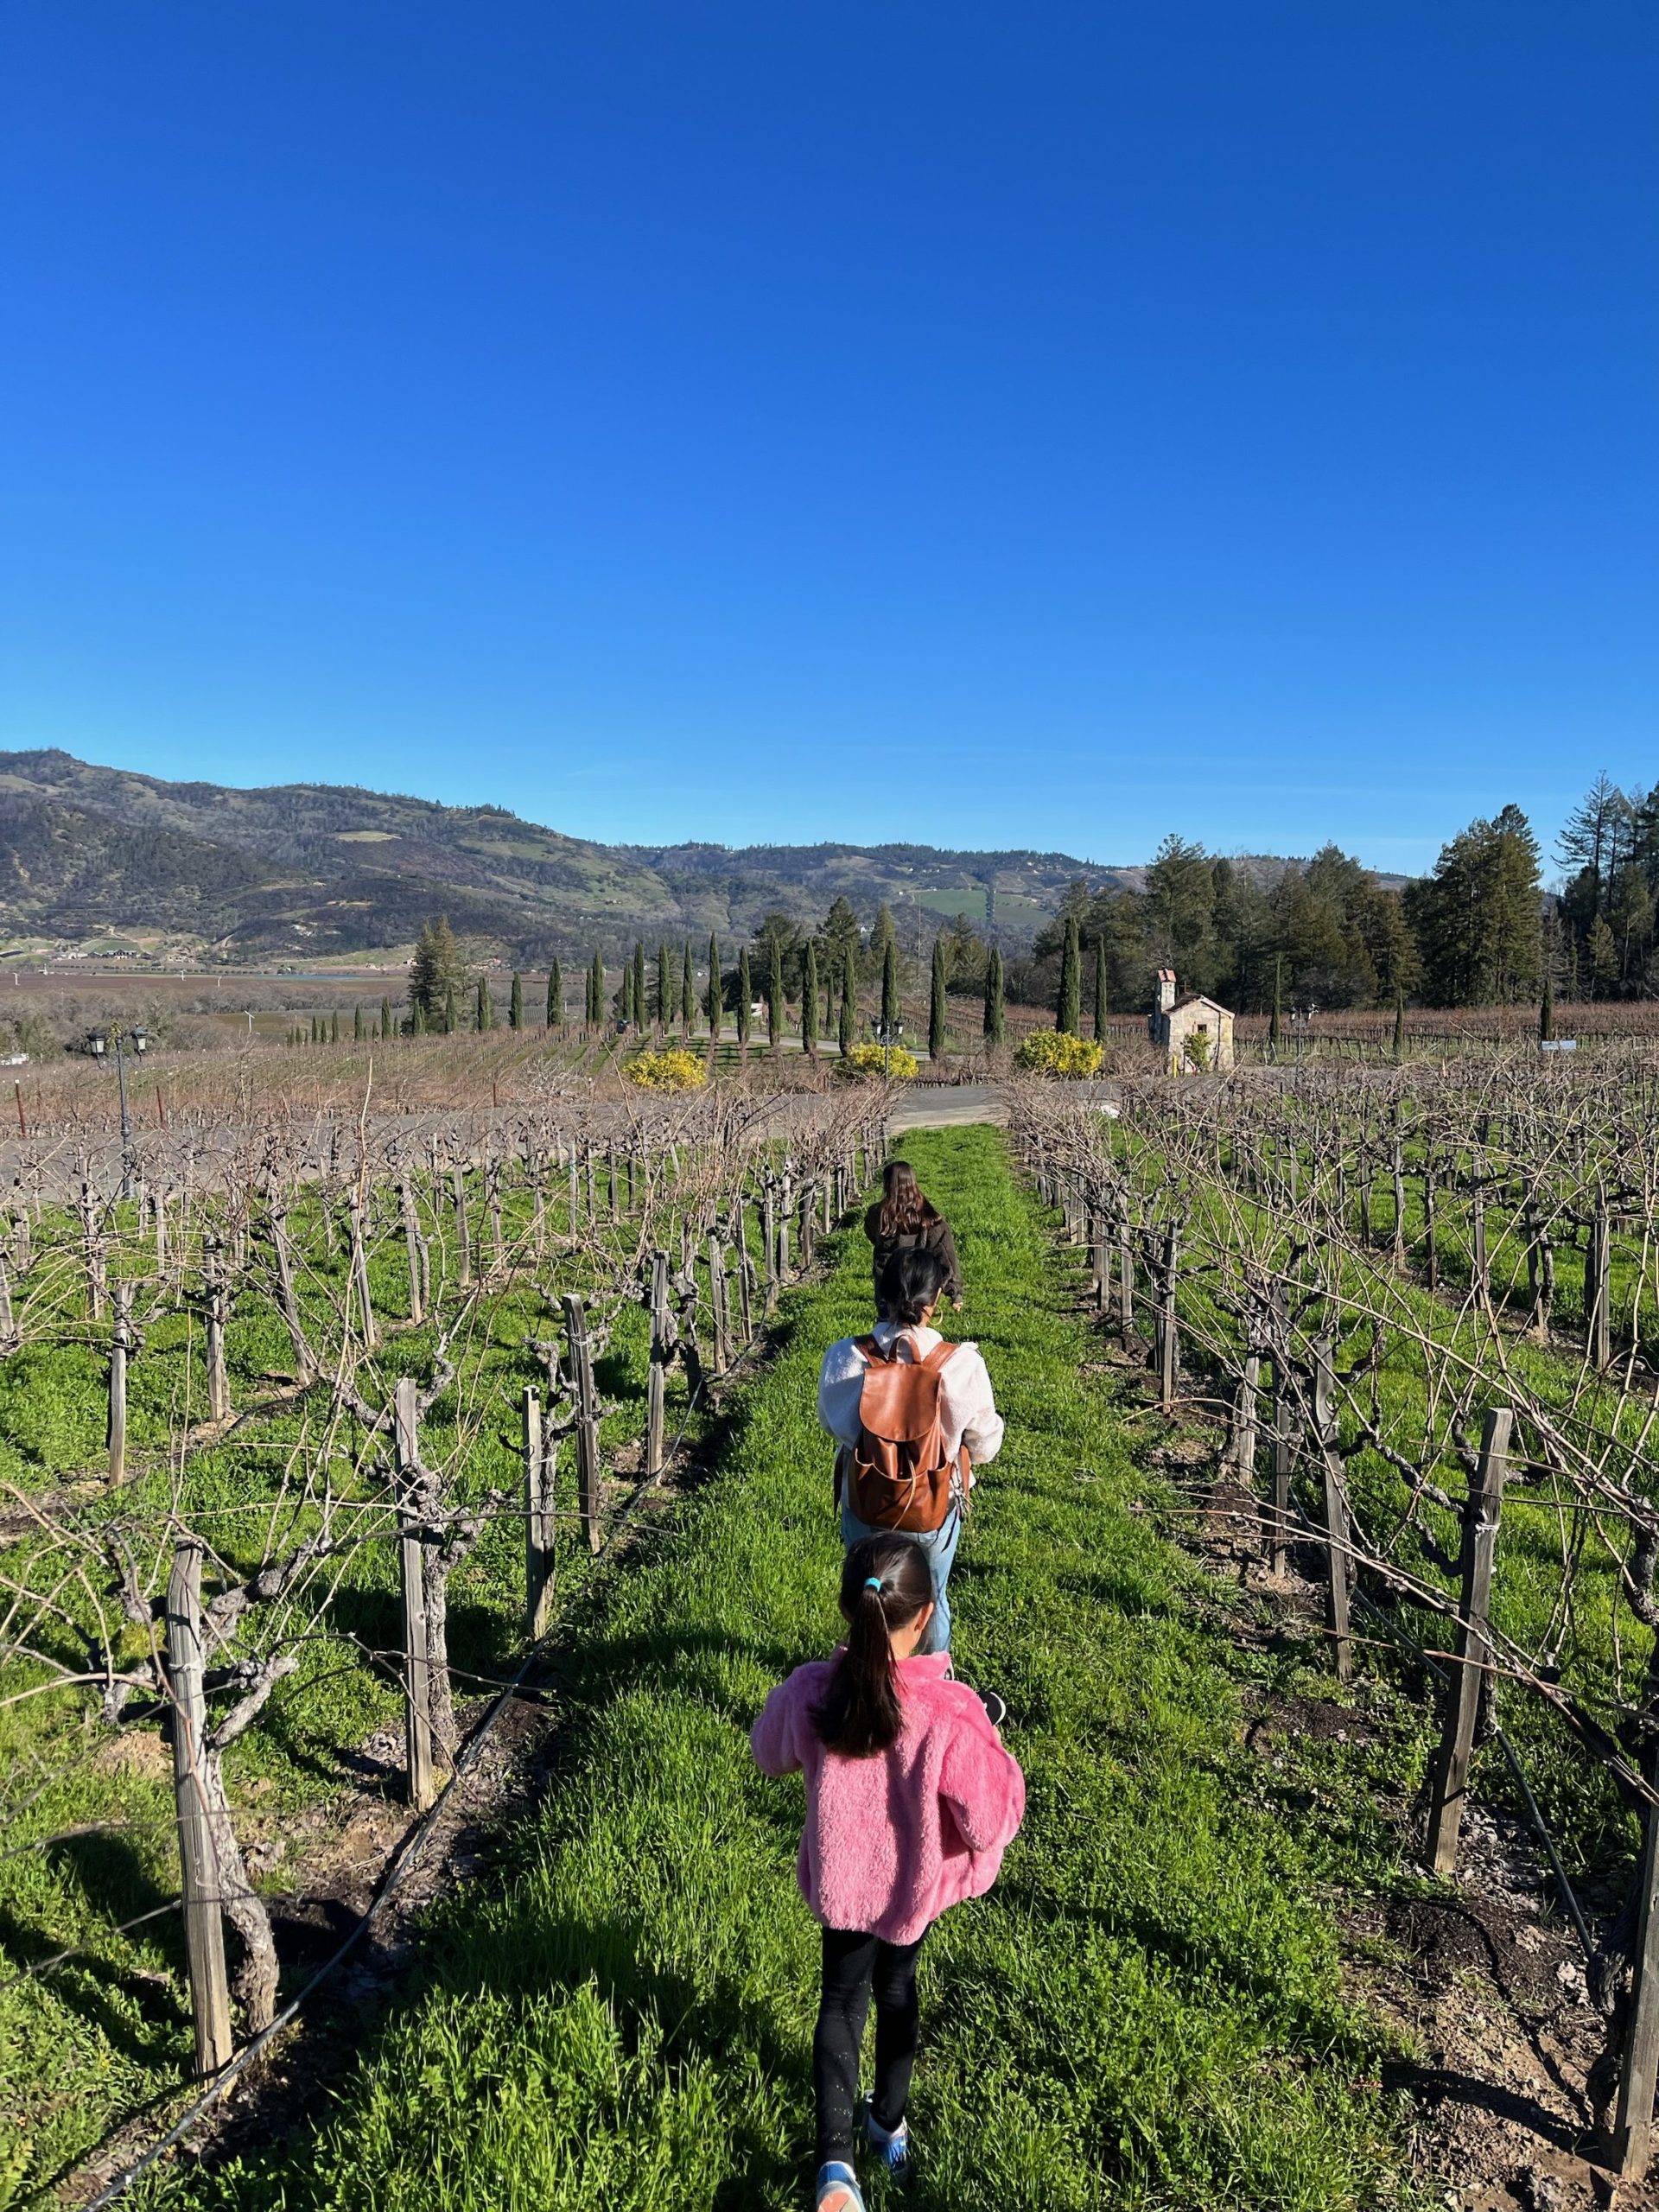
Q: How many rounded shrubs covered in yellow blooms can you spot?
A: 3